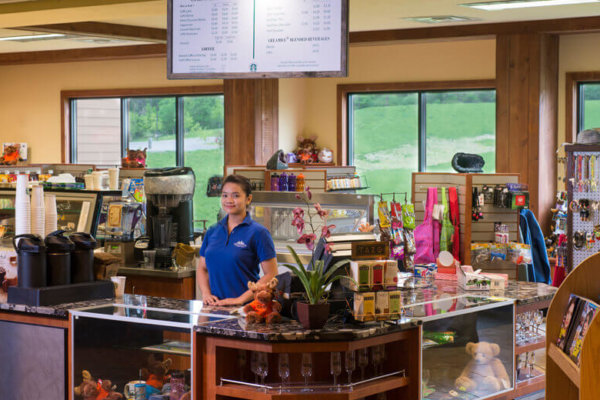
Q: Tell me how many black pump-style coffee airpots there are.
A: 3